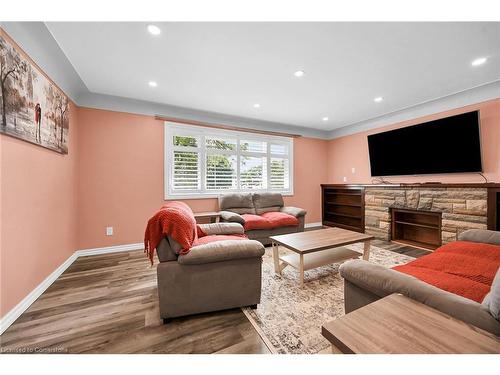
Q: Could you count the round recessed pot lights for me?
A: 7